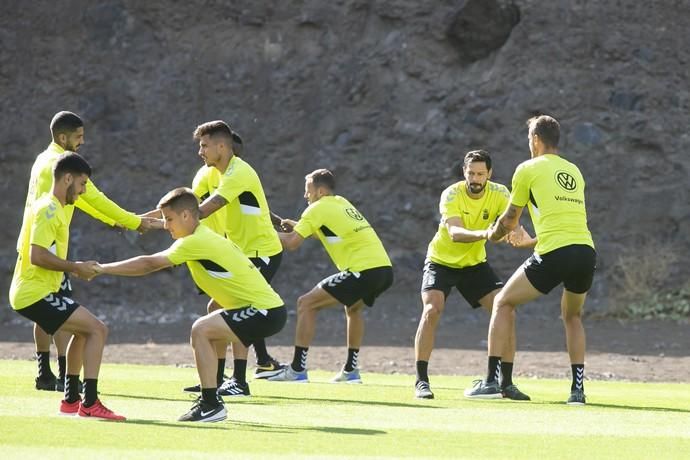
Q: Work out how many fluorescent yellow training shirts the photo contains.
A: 8